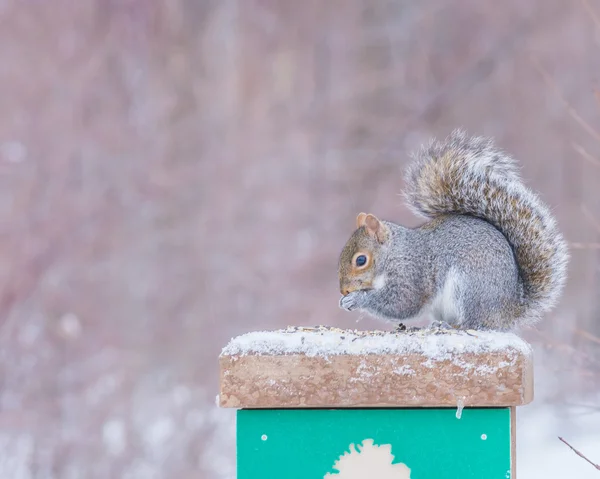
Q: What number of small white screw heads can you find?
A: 2